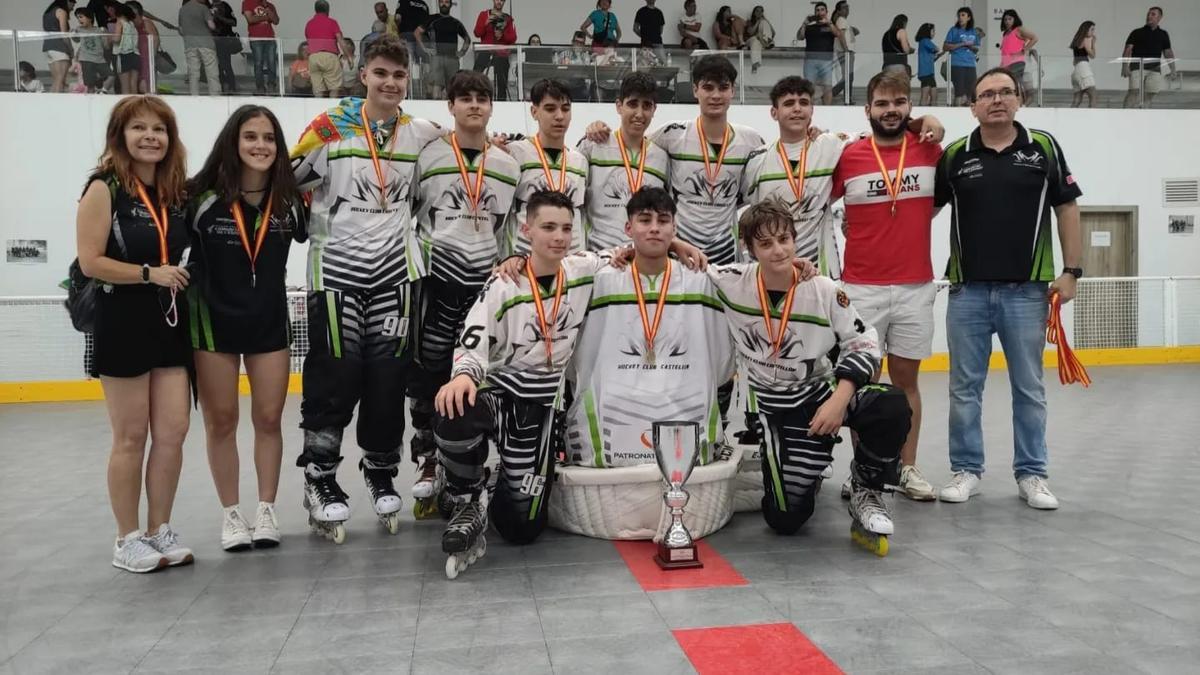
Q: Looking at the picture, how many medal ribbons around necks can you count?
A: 12